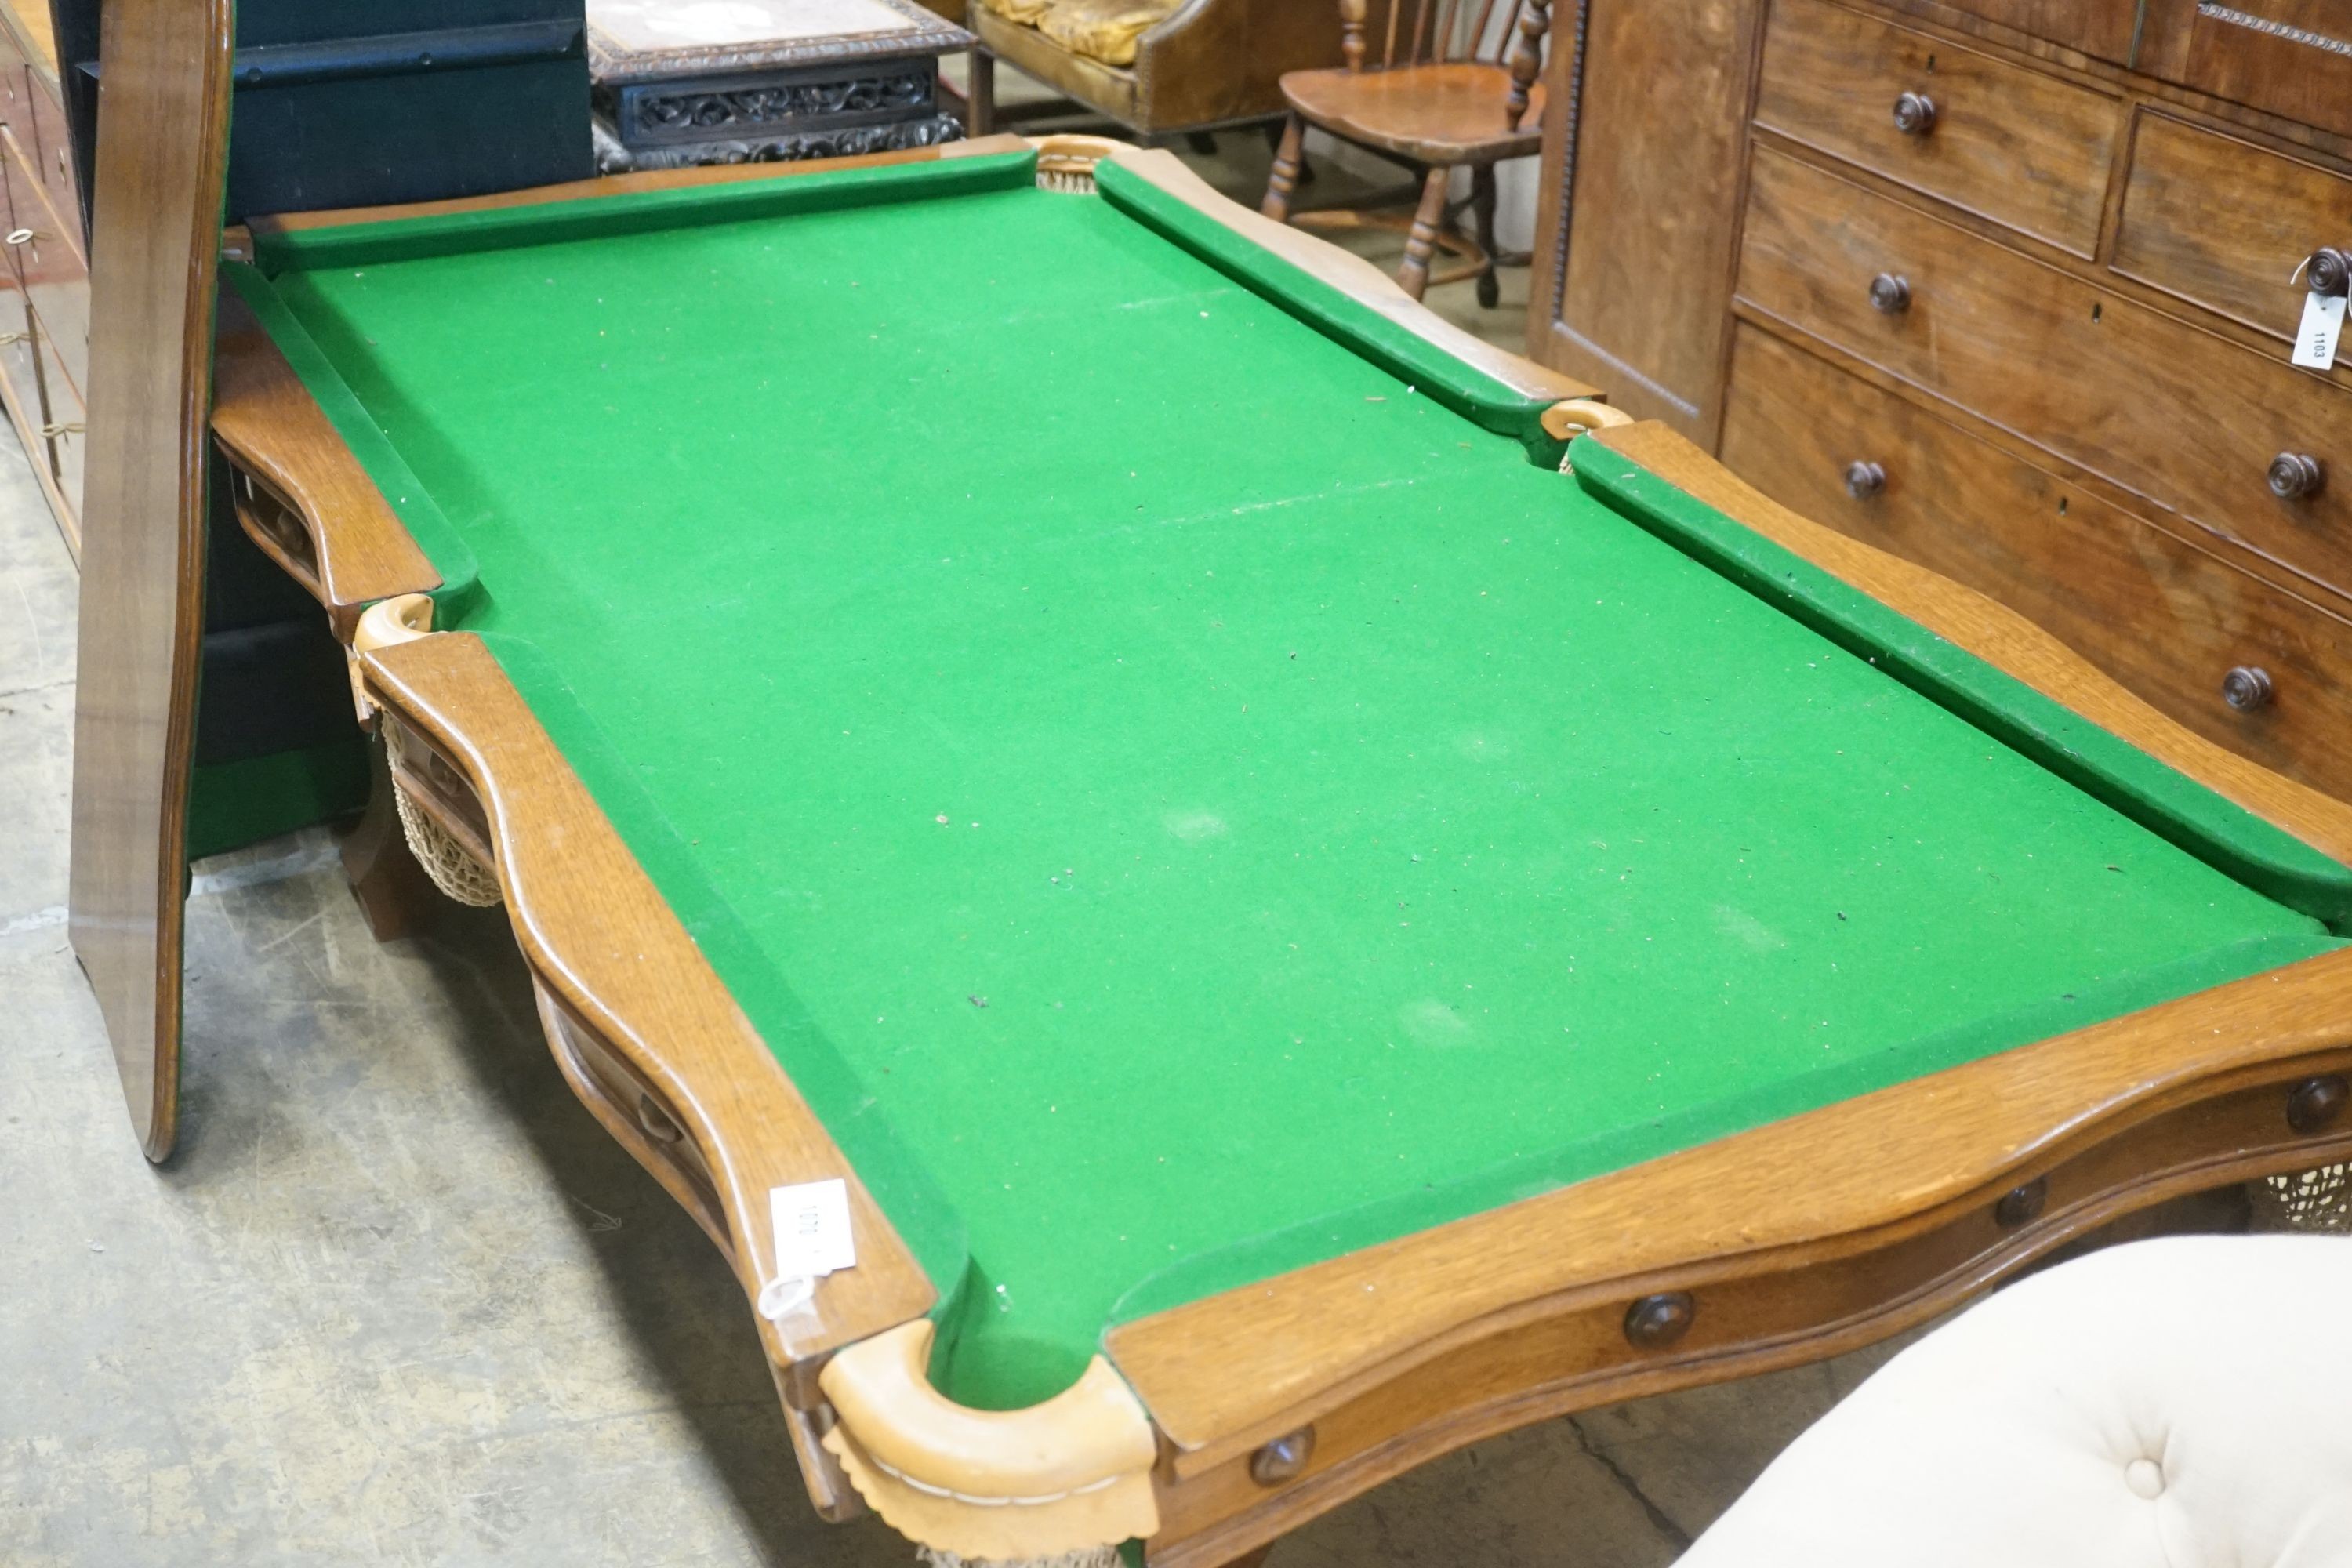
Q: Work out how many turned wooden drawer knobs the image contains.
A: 6